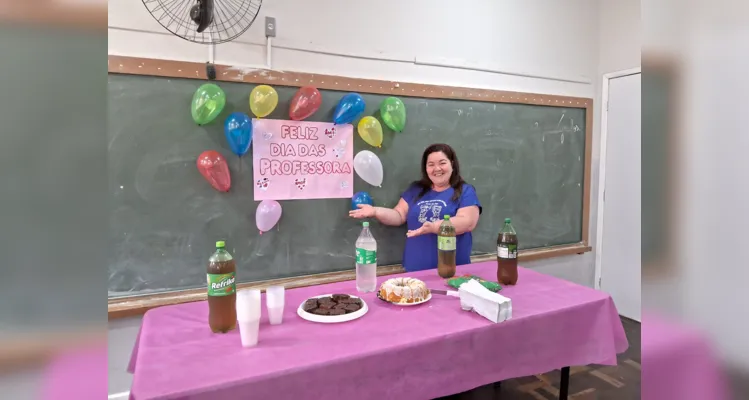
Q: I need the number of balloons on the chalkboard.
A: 11